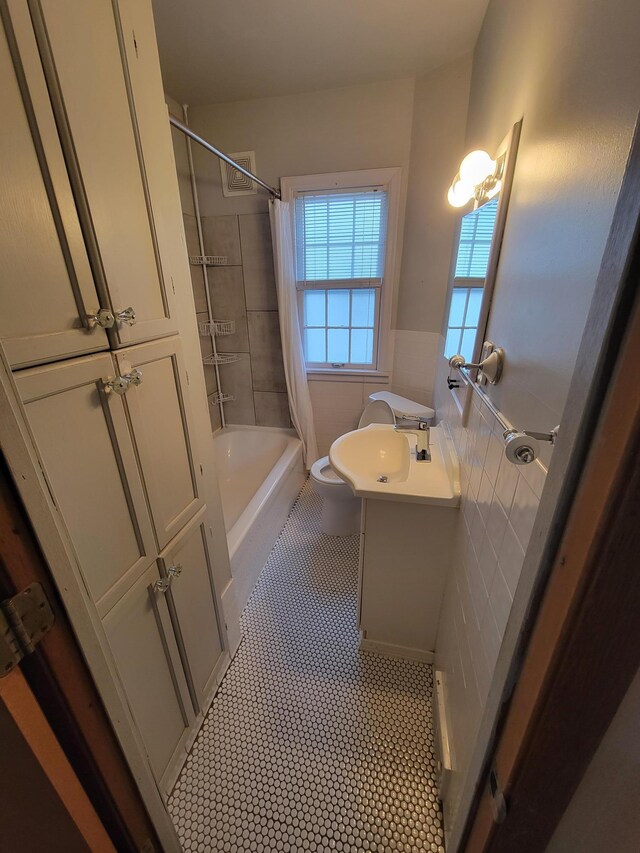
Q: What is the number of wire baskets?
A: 4